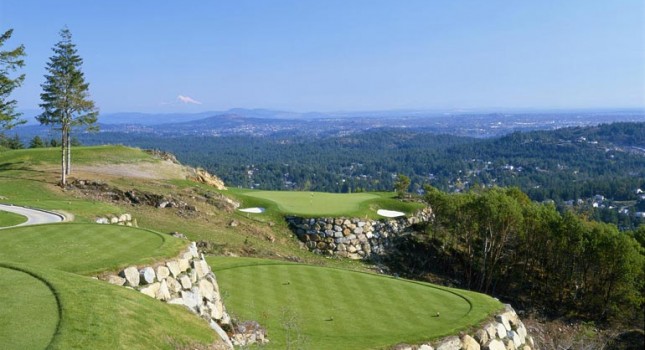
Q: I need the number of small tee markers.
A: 3